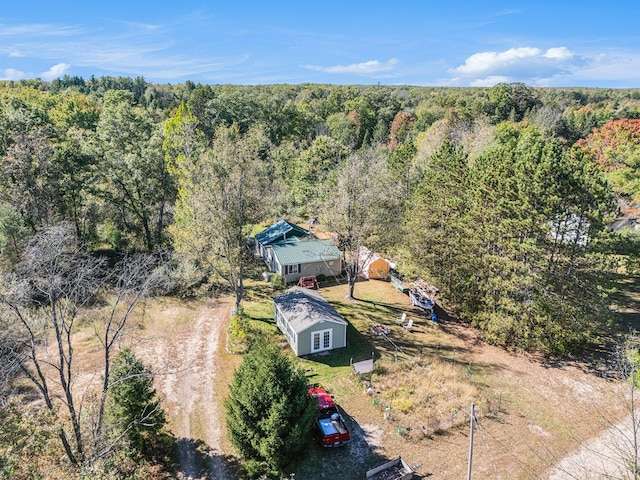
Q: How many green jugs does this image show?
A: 3